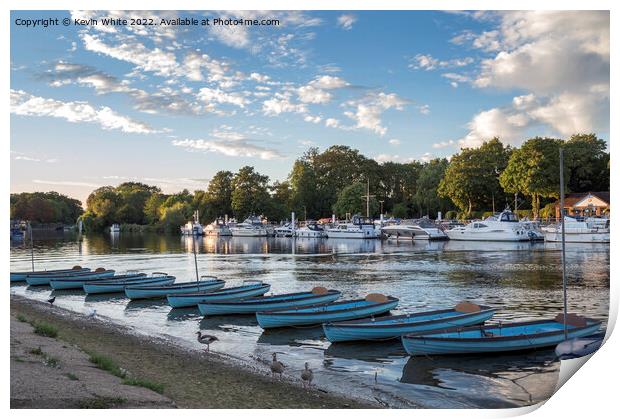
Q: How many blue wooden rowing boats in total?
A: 10